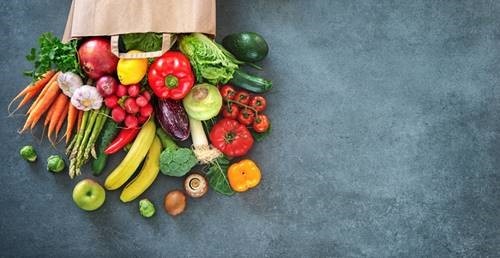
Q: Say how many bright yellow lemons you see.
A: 1